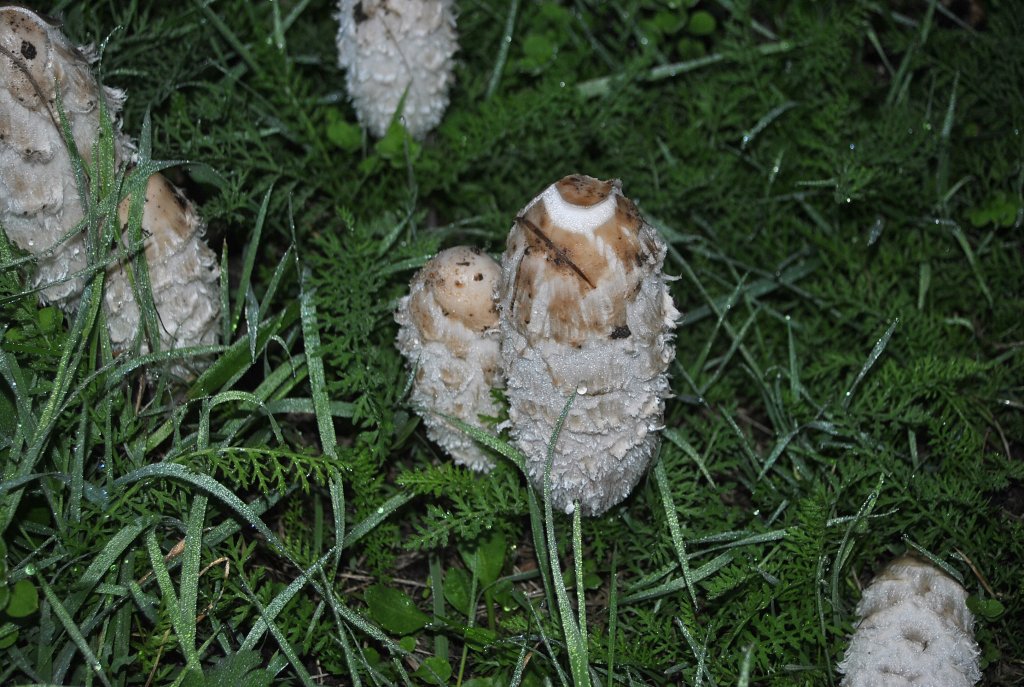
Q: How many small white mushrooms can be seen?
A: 6